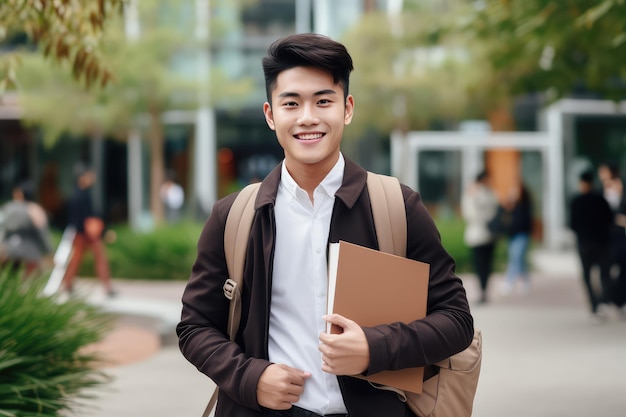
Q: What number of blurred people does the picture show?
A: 7